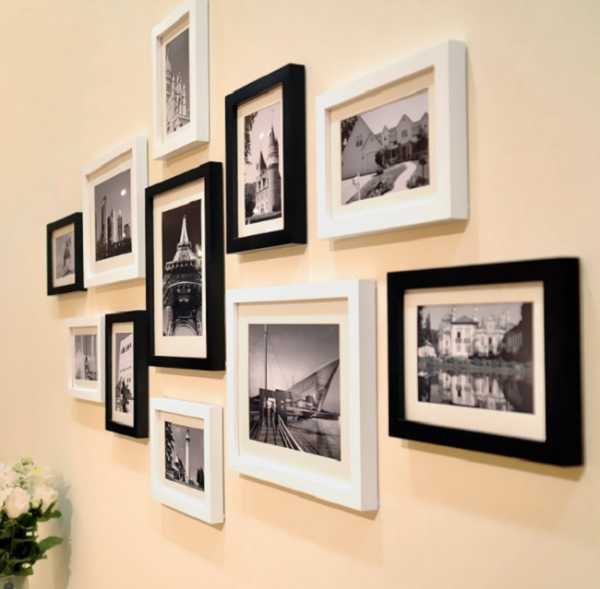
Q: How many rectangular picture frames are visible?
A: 11